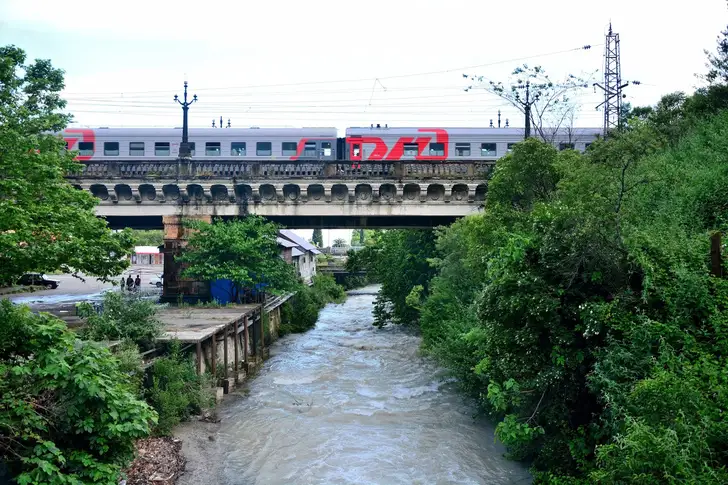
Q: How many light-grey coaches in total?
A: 2